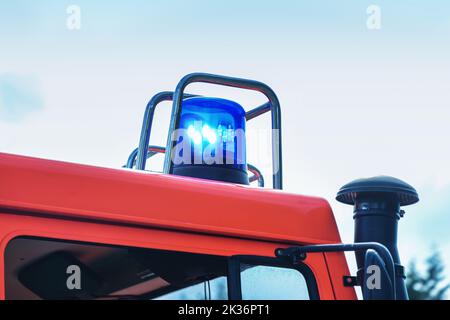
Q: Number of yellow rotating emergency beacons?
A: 0